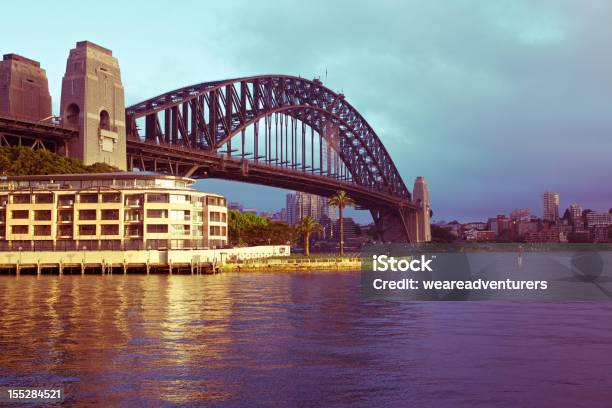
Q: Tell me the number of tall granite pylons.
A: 3